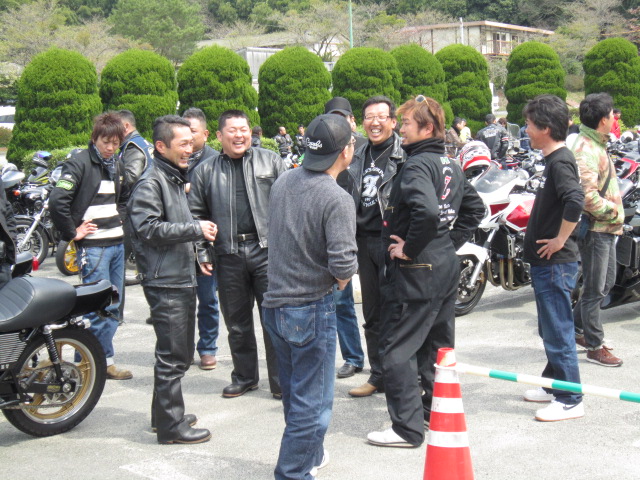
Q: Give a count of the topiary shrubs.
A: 9